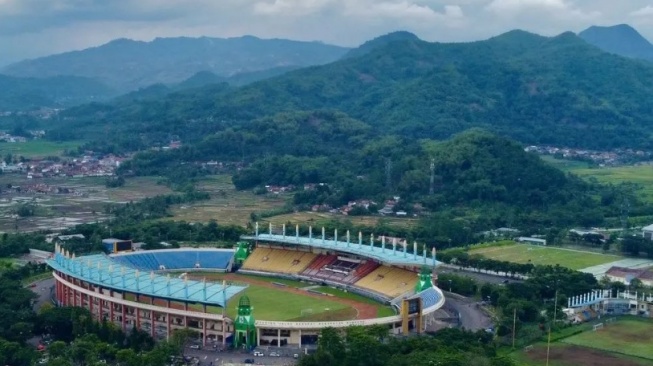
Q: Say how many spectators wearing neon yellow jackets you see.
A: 0